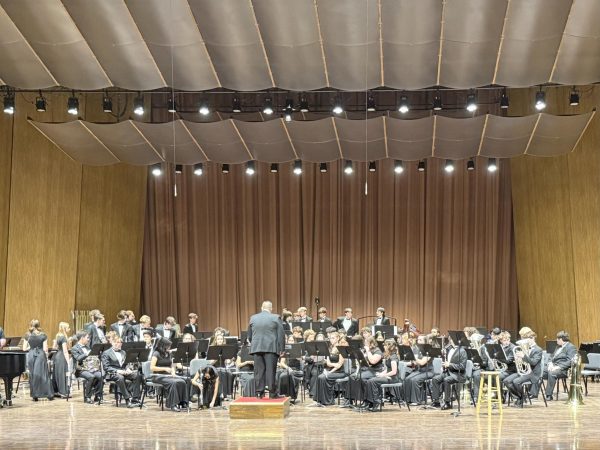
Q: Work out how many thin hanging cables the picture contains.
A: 2